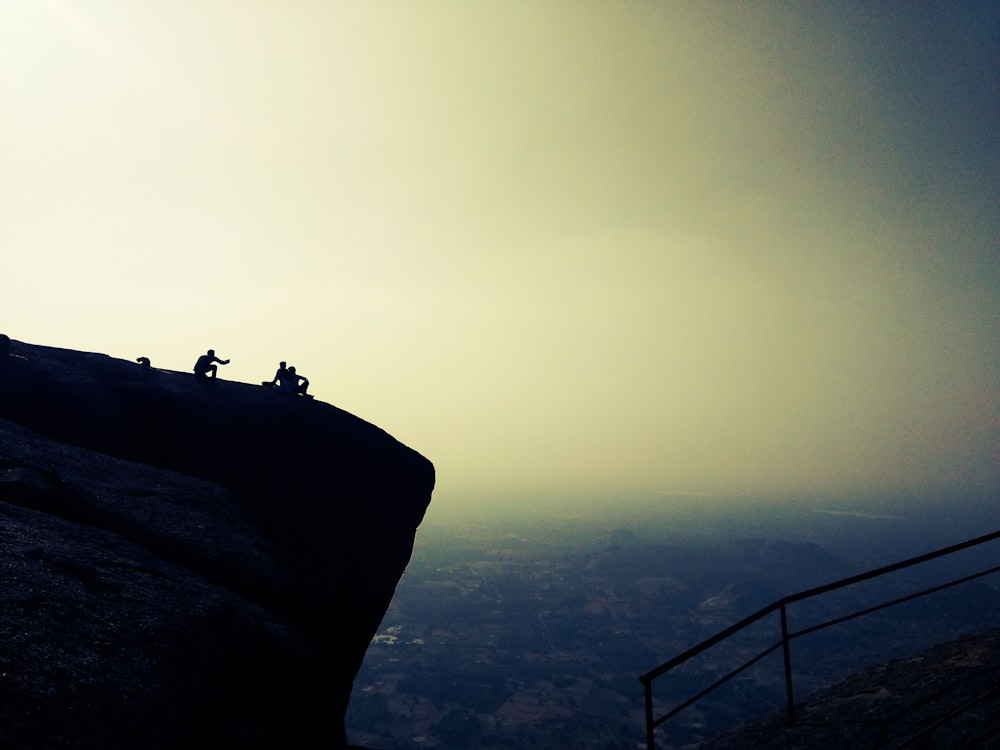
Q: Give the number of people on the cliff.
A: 3